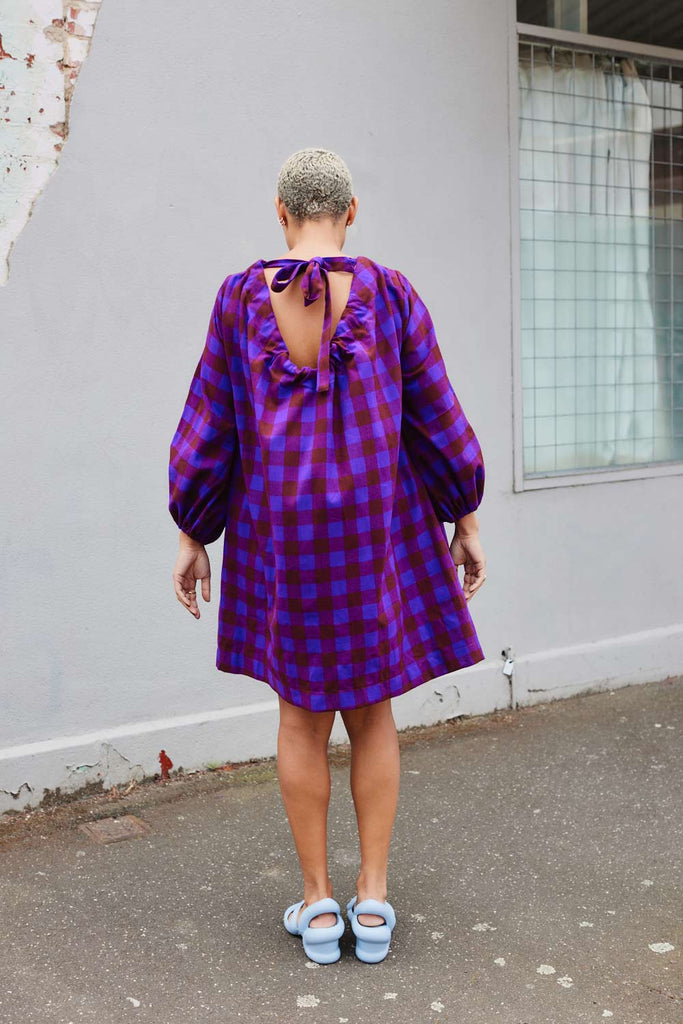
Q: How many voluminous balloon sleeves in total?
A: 2